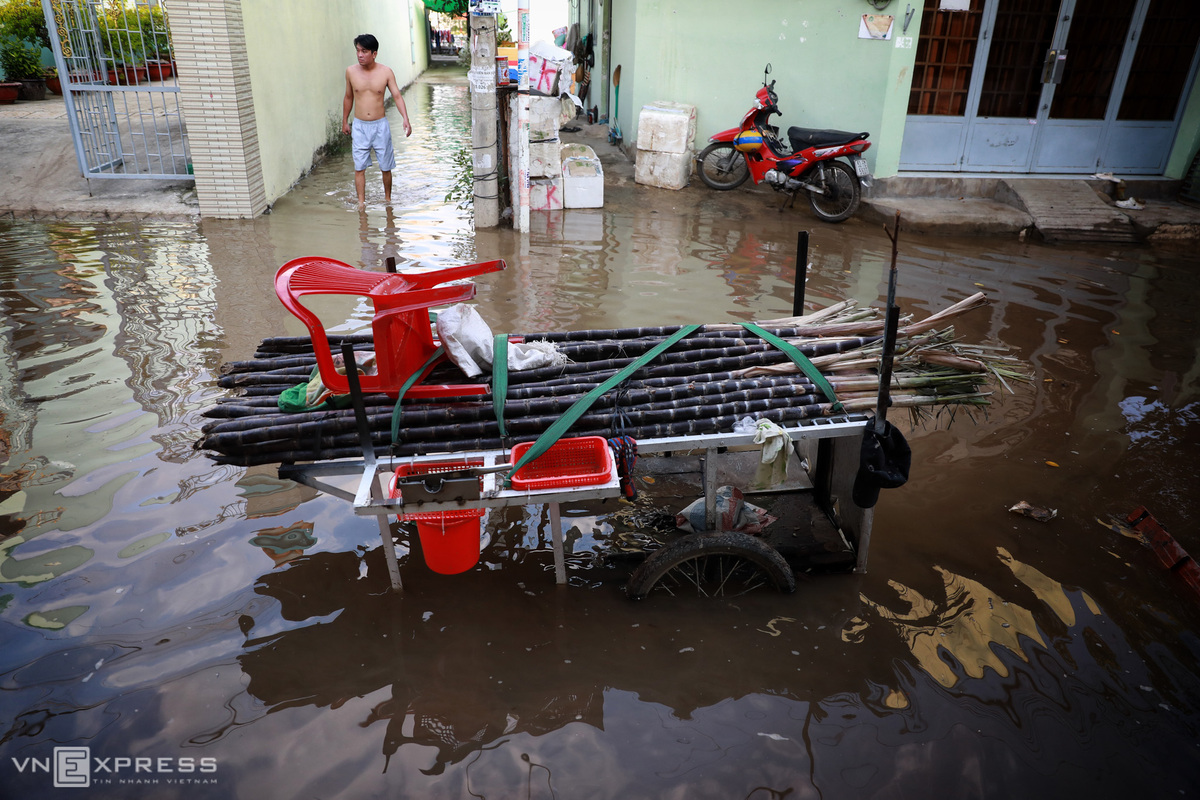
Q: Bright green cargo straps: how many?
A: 4